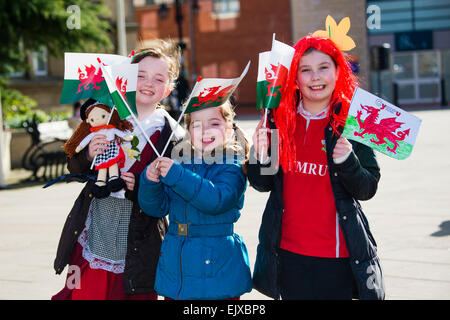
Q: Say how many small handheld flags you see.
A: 5